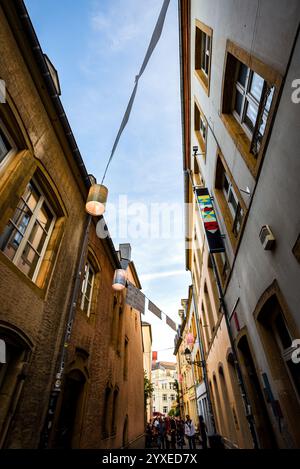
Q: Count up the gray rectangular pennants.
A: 3